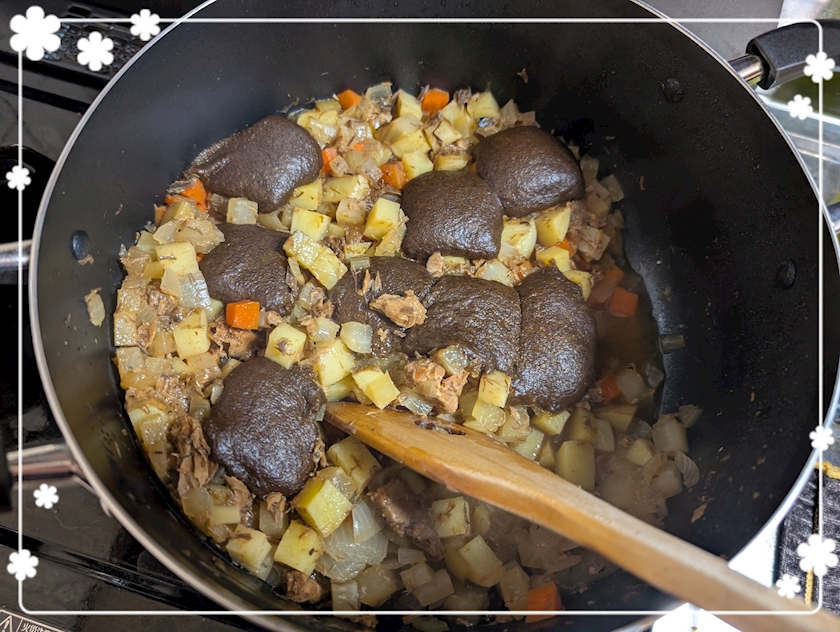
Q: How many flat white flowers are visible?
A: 11